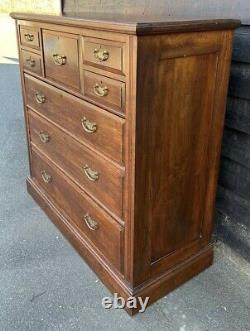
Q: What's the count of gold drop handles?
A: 11